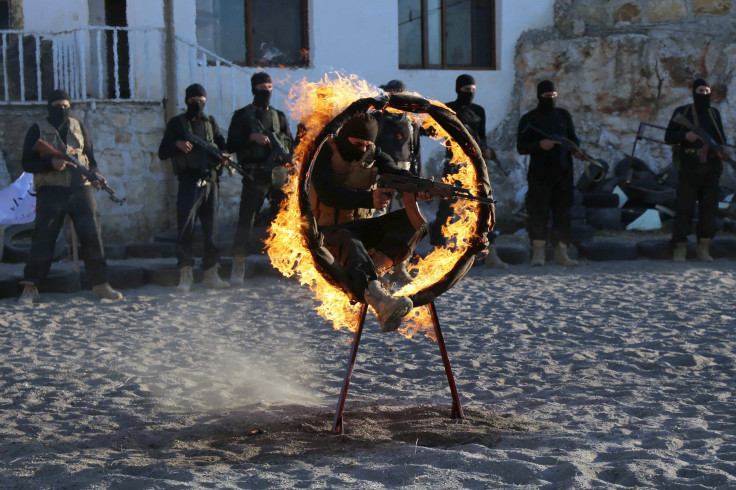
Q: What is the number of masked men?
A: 8